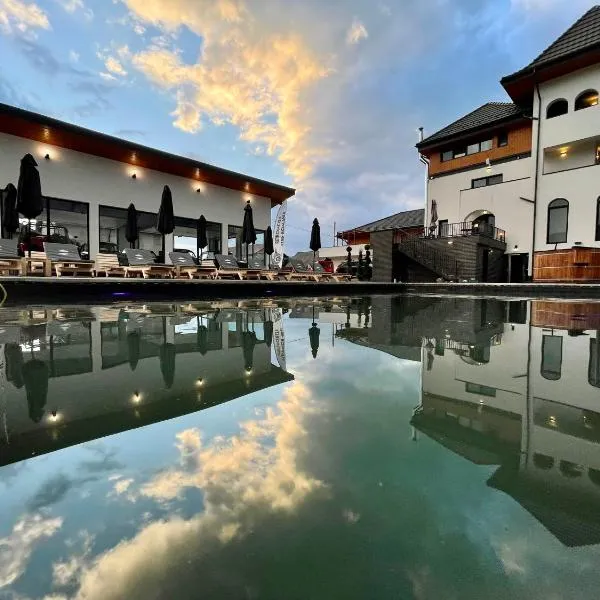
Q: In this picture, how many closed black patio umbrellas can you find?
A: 8